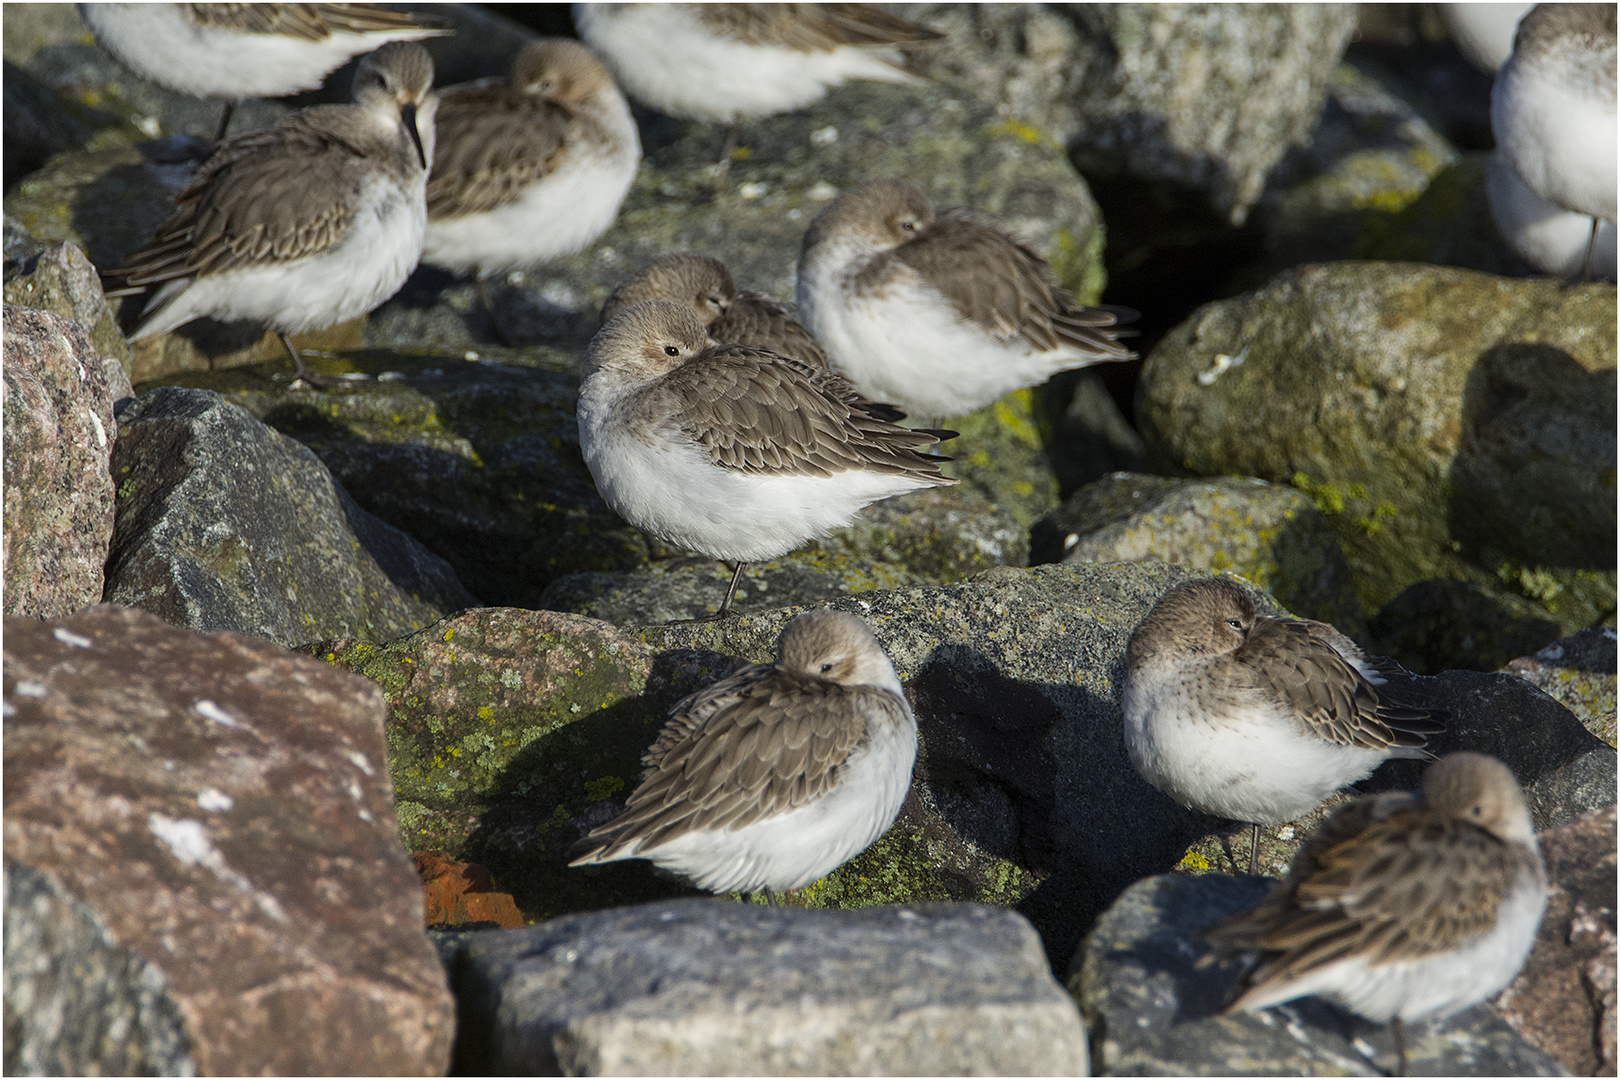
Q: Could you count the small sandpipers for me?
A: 13